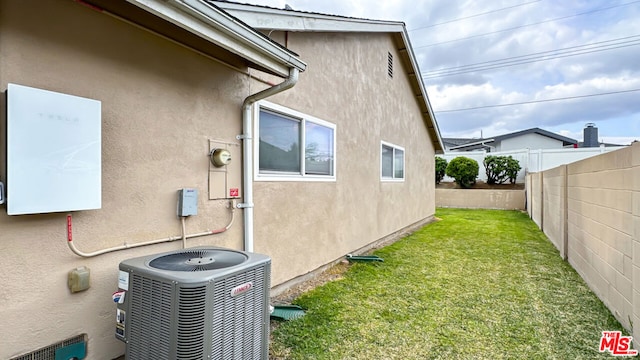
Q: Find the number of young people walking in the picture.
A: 0